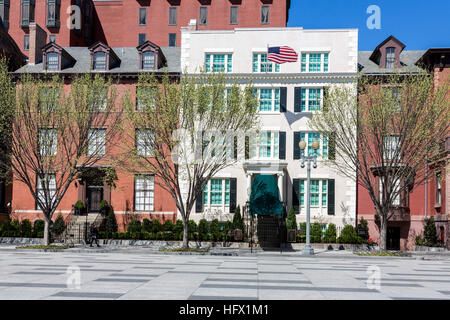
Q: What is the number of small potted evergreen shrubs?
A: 2